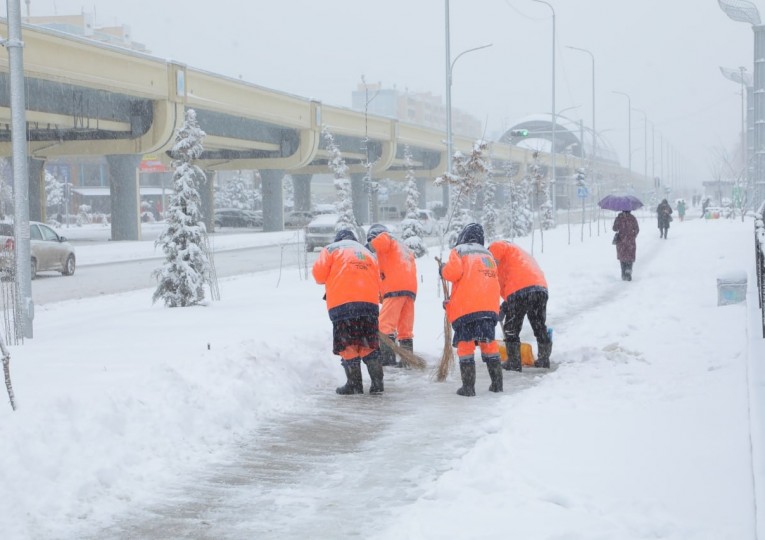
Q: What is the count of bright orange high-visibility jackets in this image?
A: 4